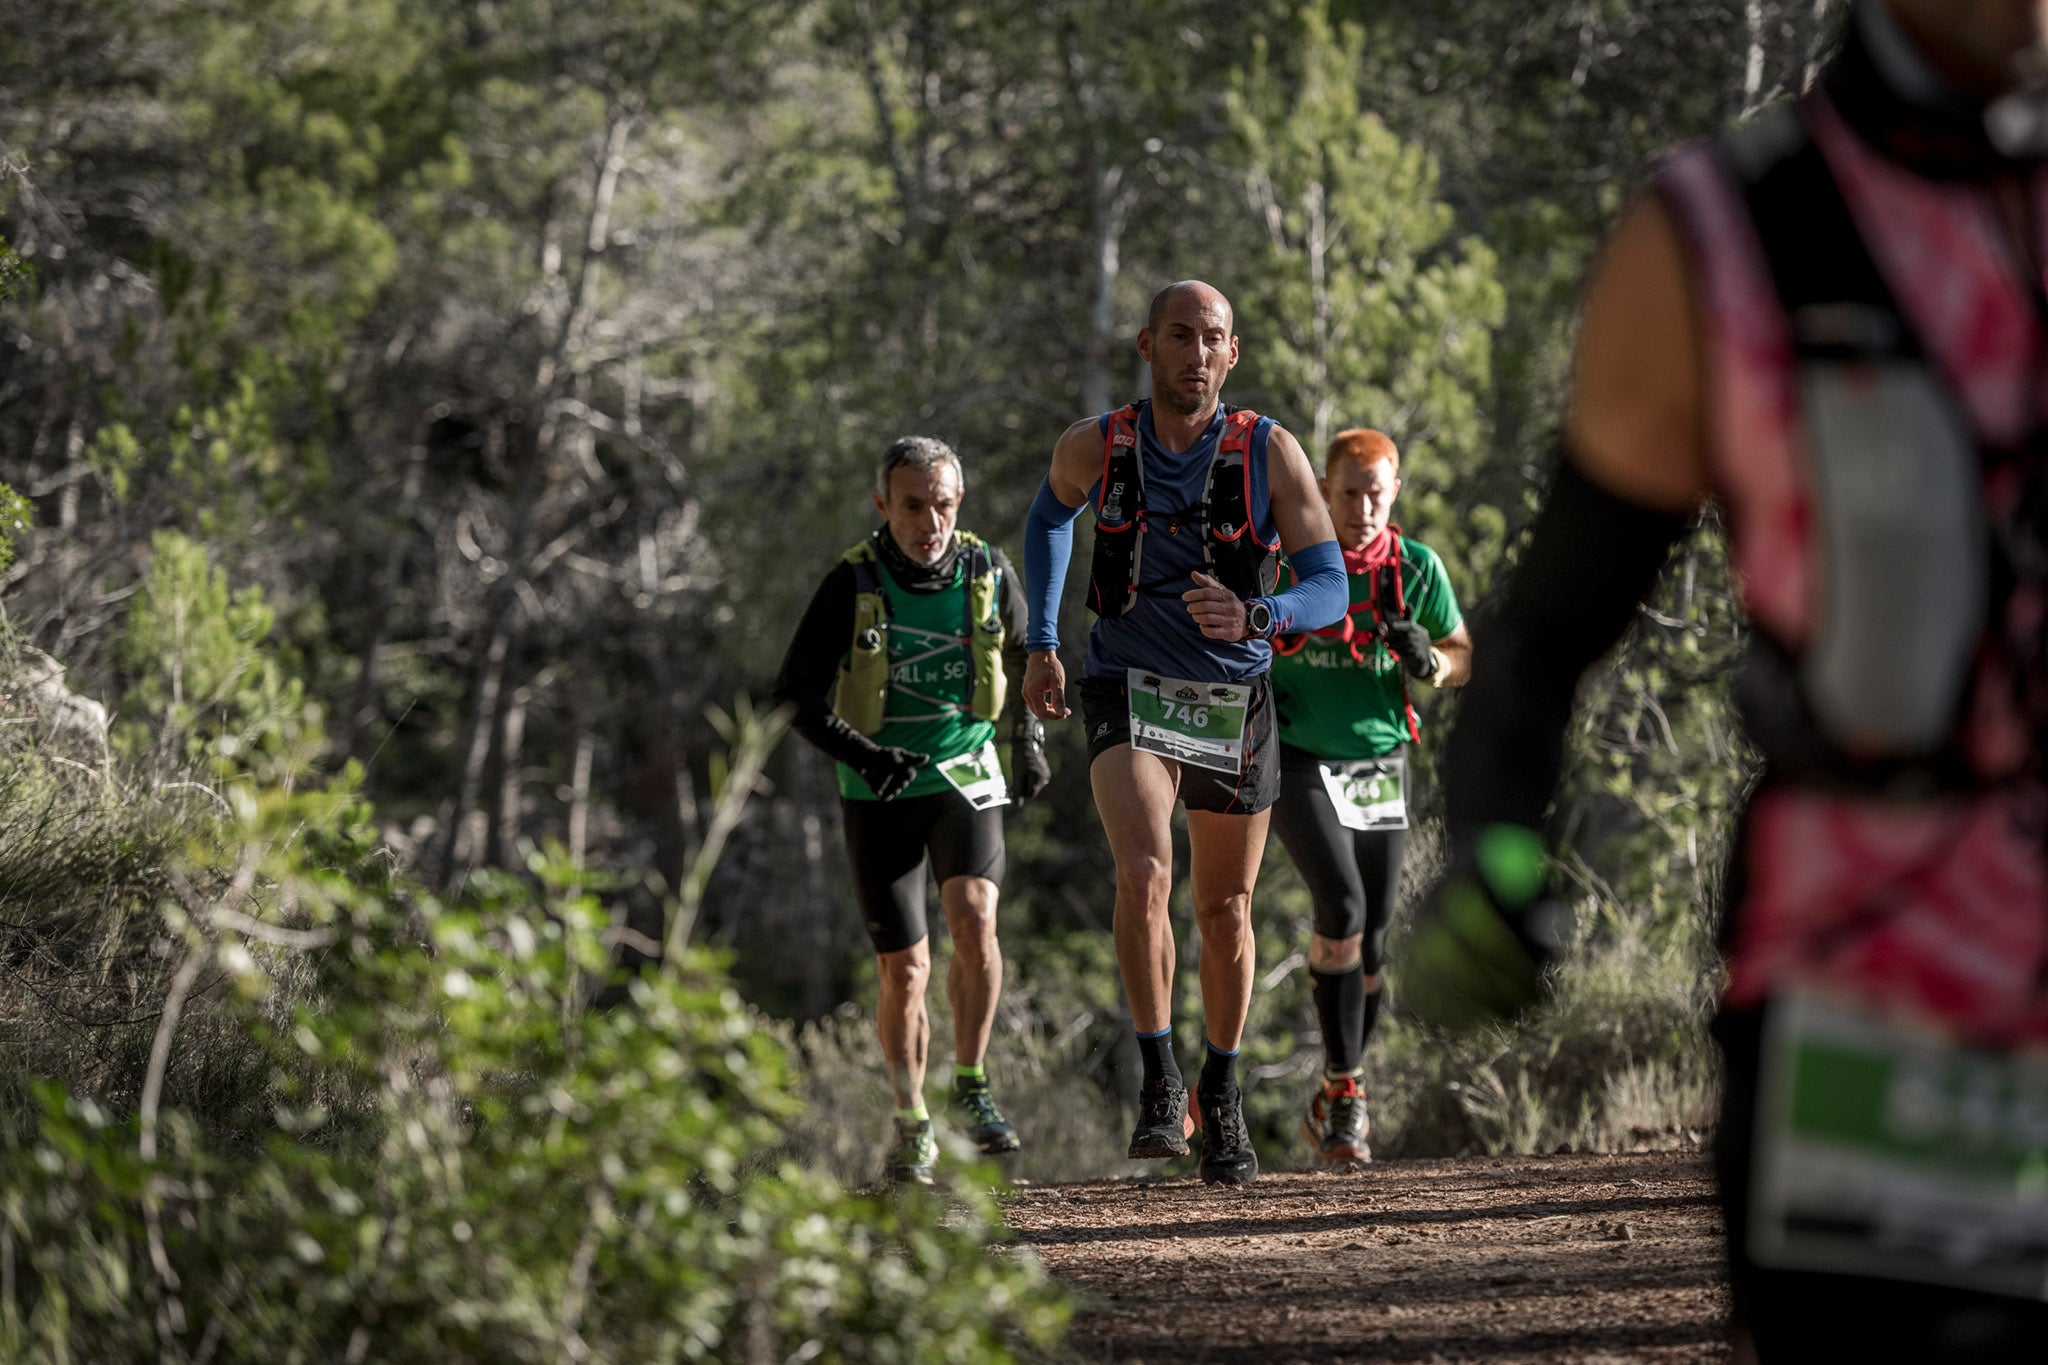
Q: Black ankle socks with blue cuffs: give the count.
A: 2